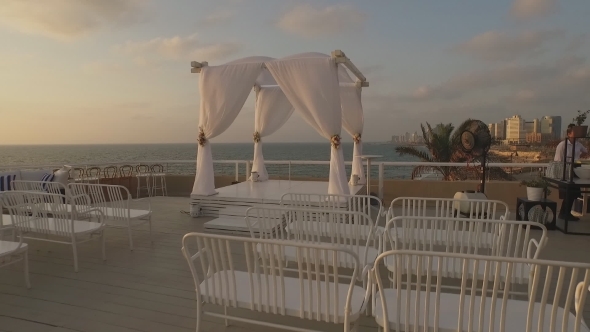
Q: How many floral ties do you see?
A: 4